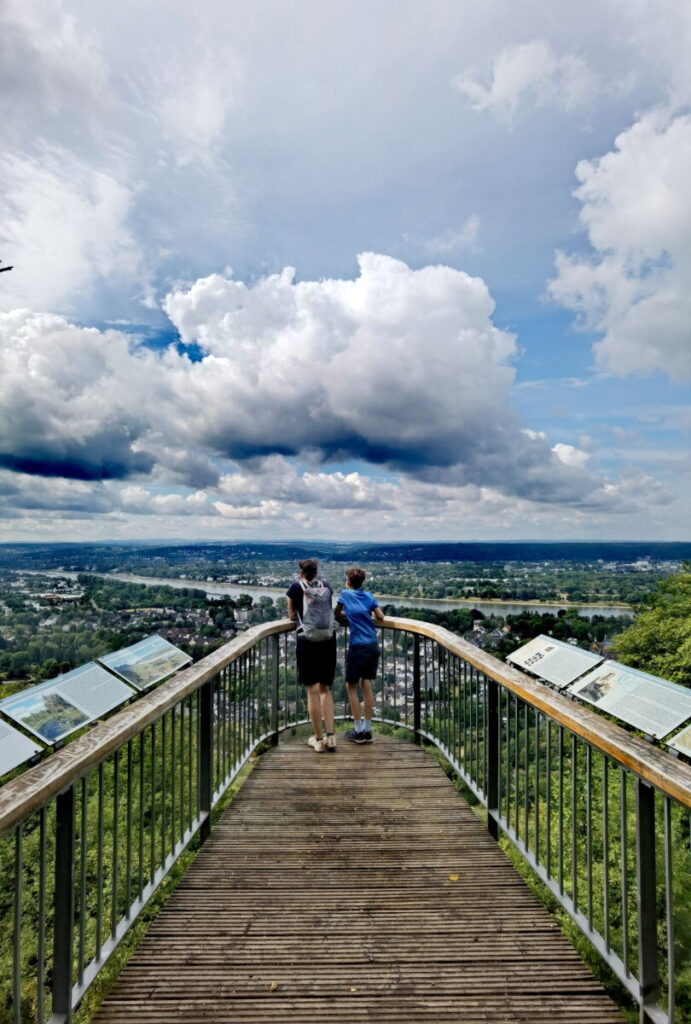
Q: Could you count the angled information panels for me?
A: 6